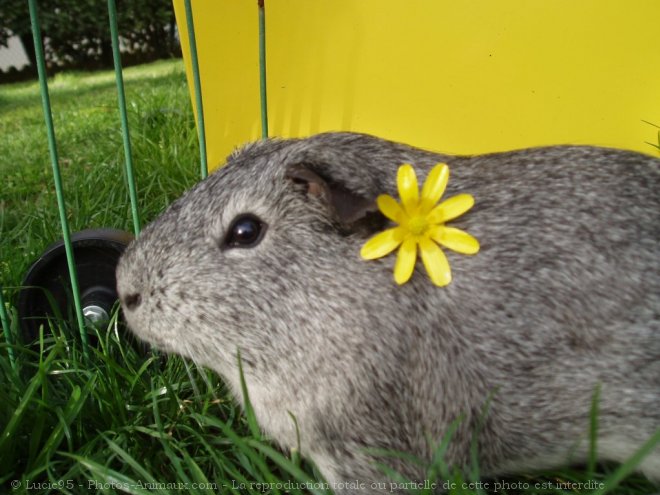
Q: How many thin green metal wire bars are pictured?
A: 5